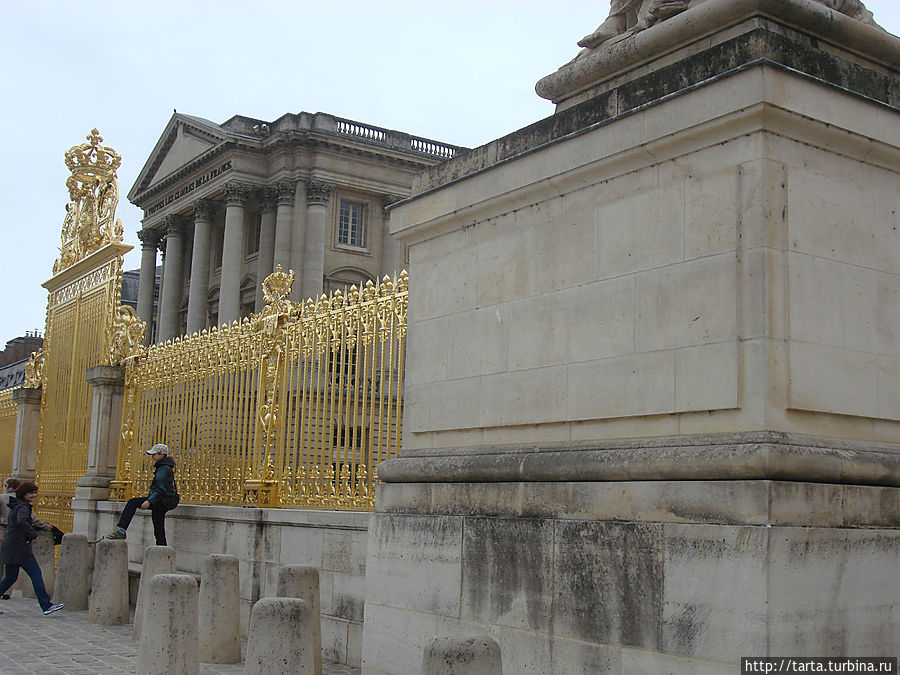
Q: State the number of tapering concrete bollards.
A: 9